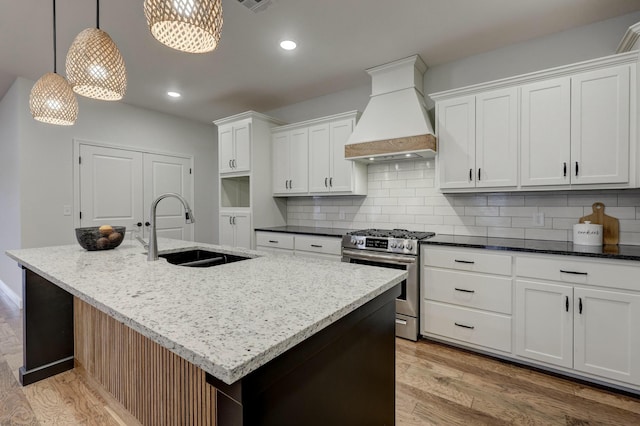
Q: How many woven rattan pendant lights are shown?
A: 3